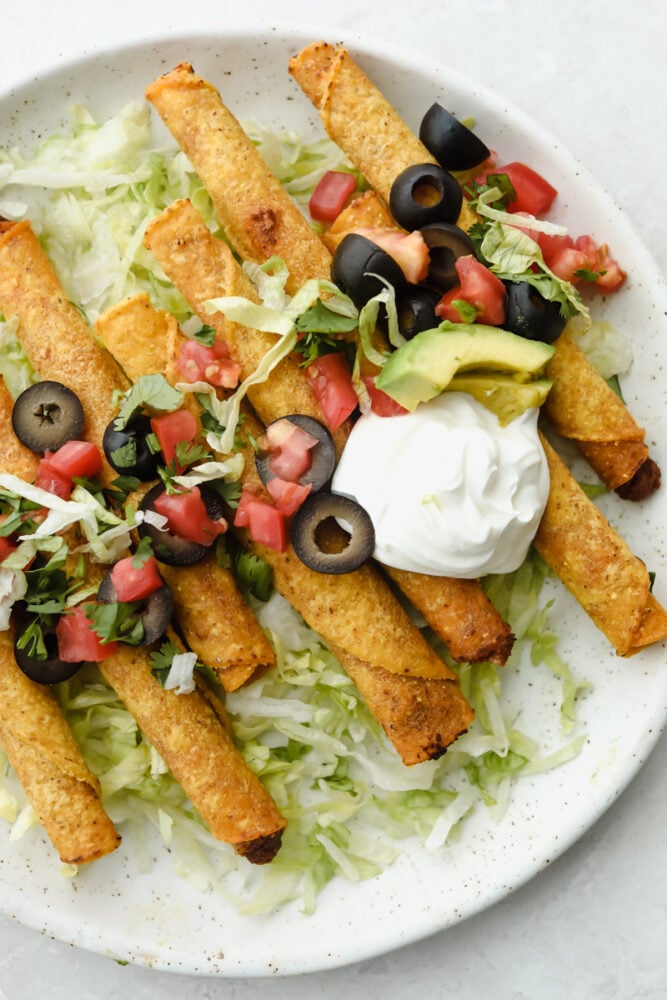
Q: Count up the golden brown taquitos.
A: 8